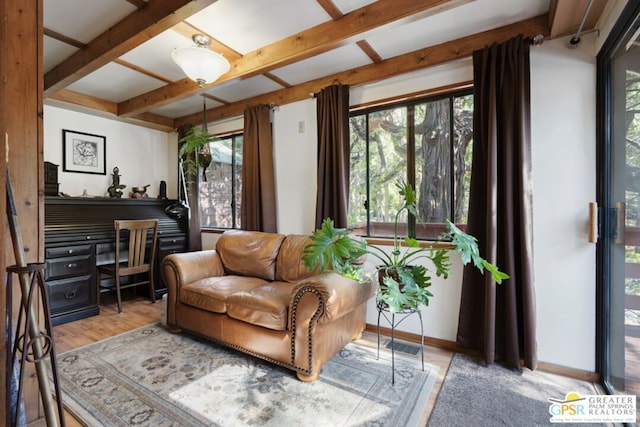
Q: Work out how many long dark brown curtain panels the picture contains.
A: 4